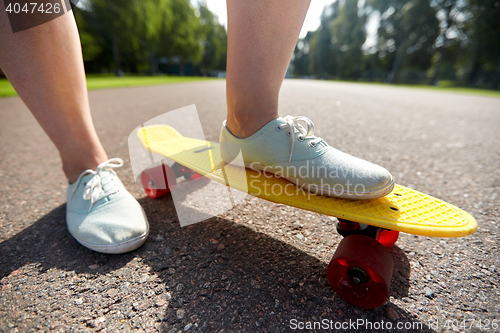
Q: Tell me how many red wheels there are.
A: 4